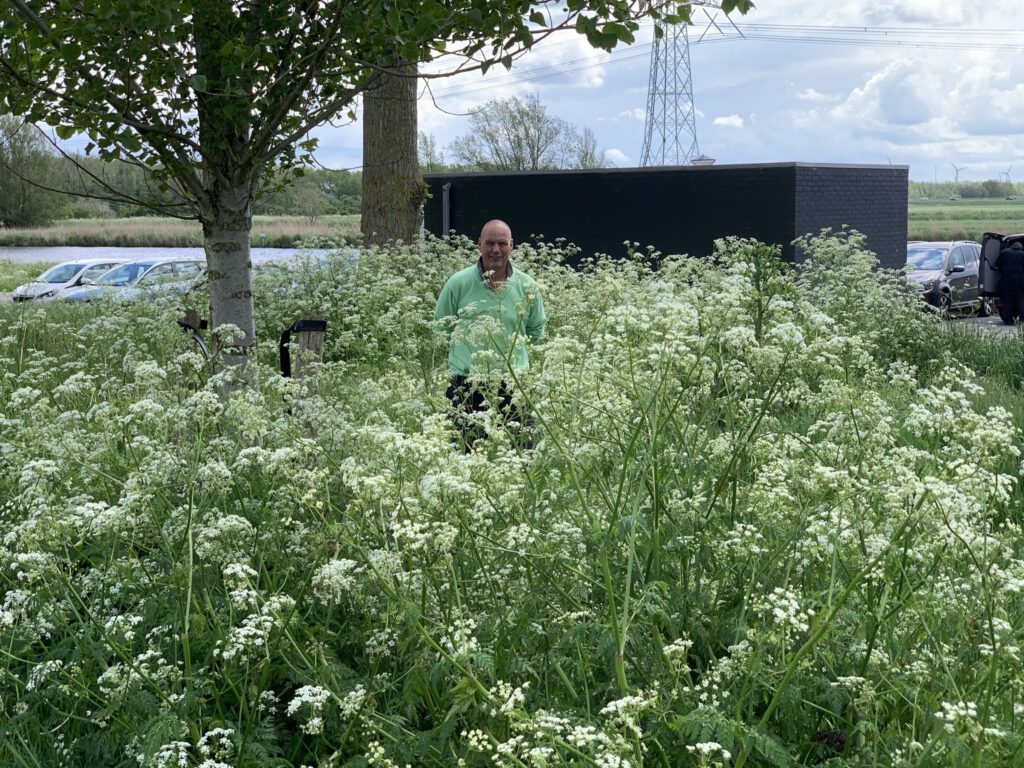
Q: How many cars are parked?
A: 4